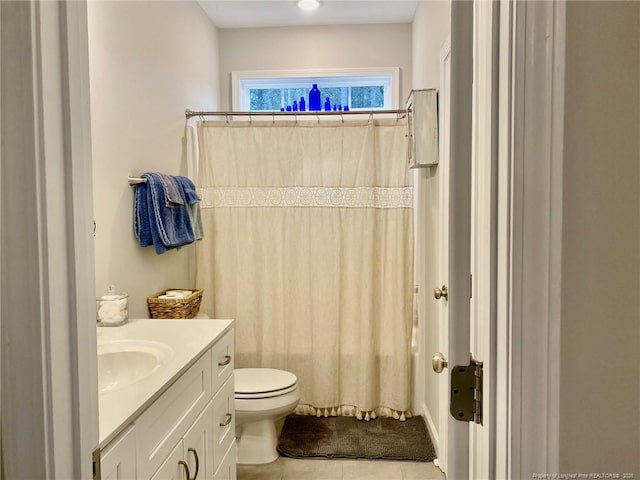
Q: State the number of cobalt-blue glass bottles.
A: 9